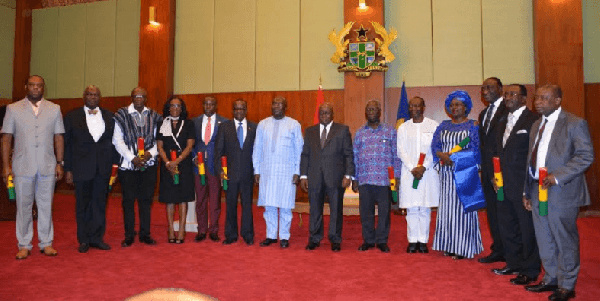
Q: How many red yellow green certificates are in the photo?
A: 11